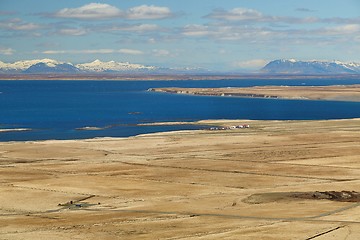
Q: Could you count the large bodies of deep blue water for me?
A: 1